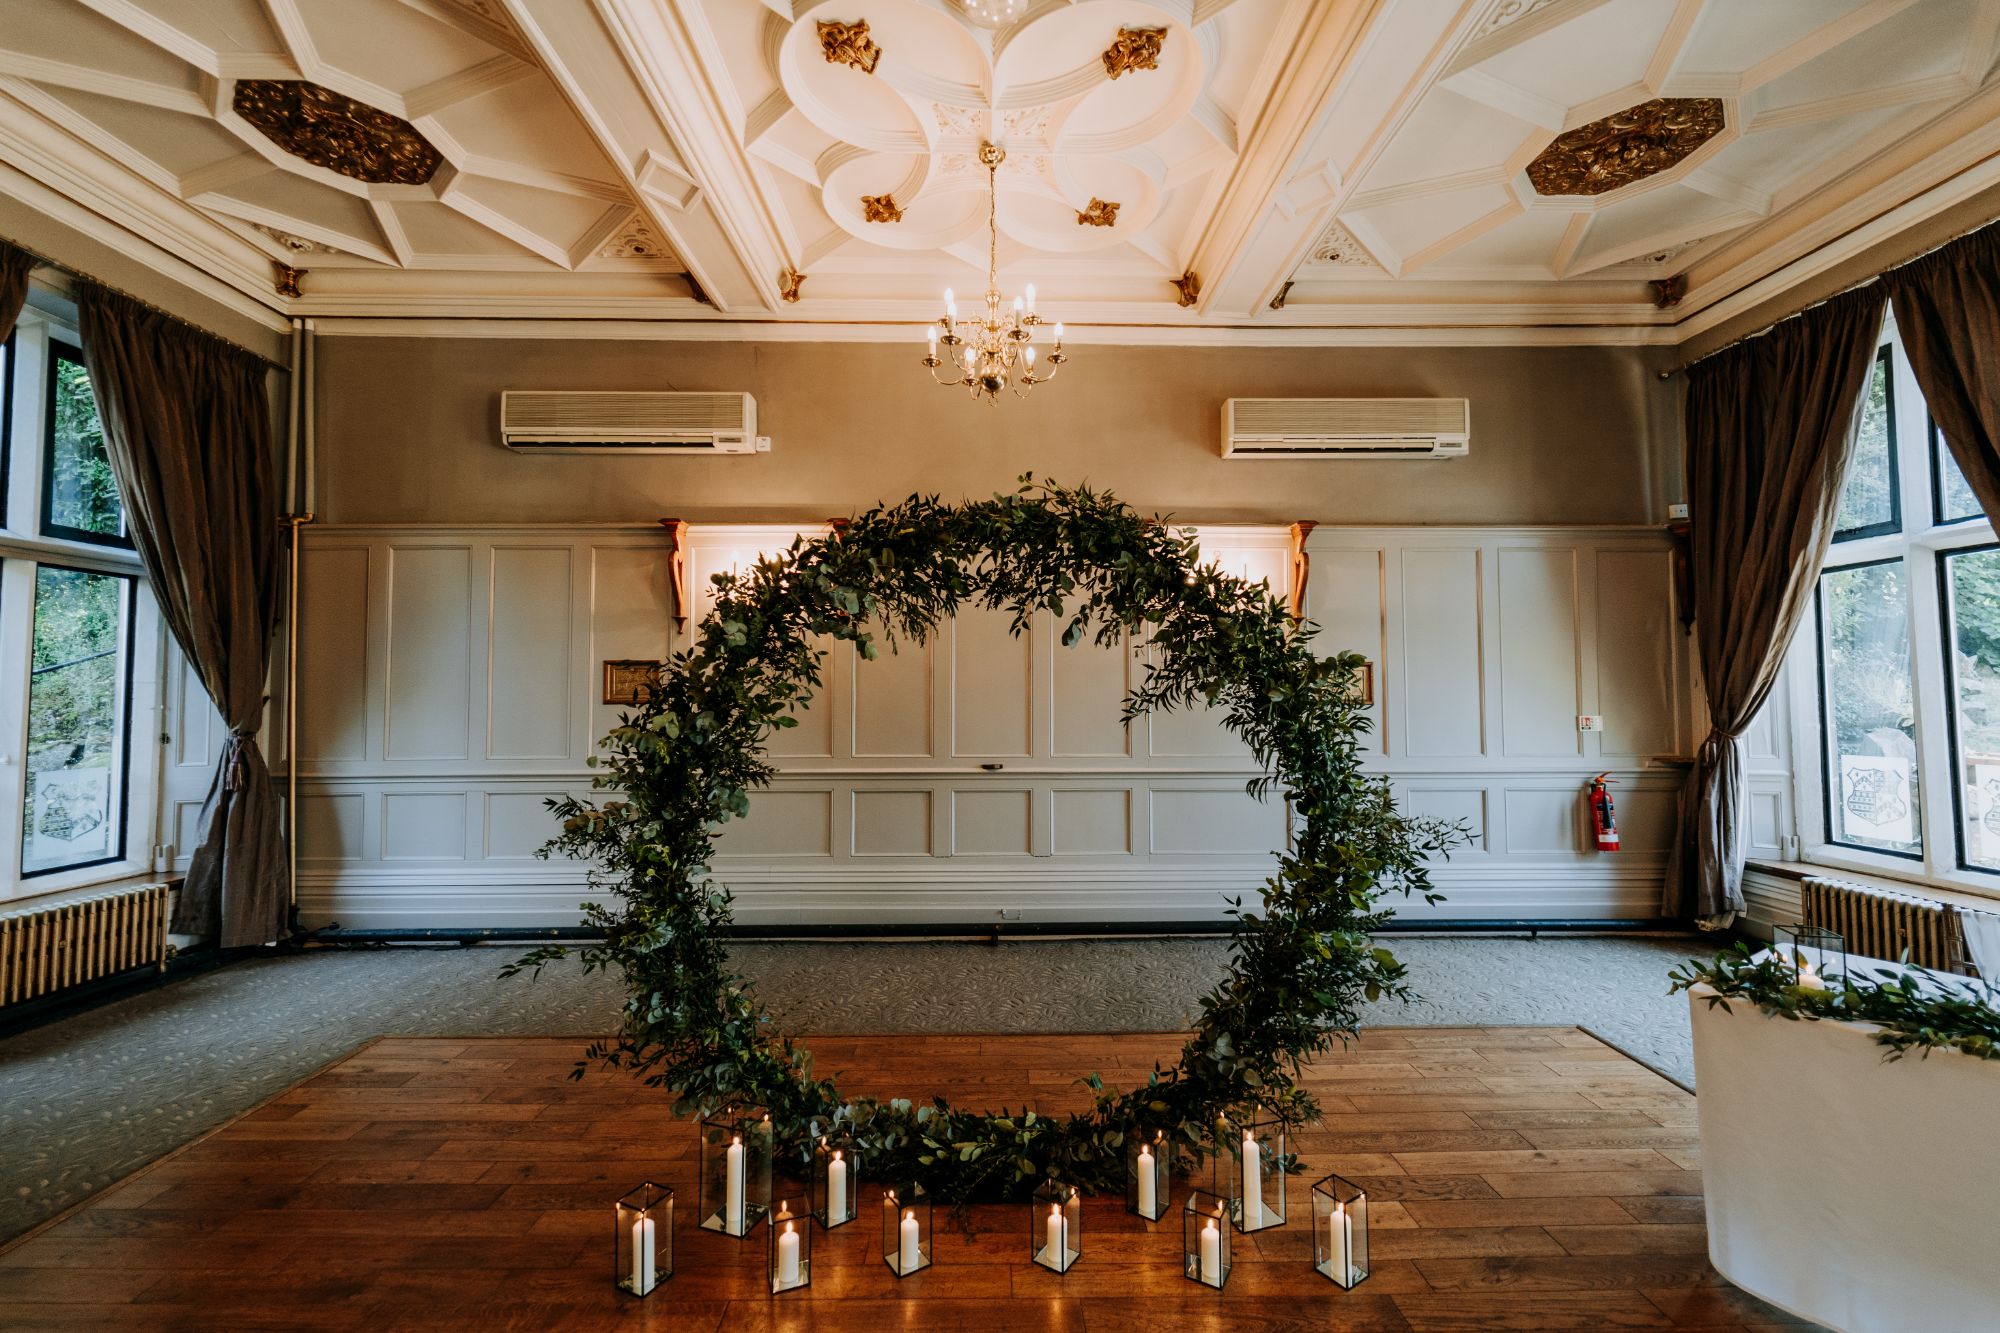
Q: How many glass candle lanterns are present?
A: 11